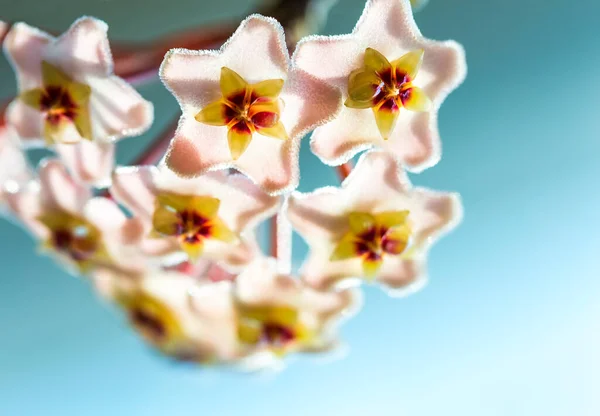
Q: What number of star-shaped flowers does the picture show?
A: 8